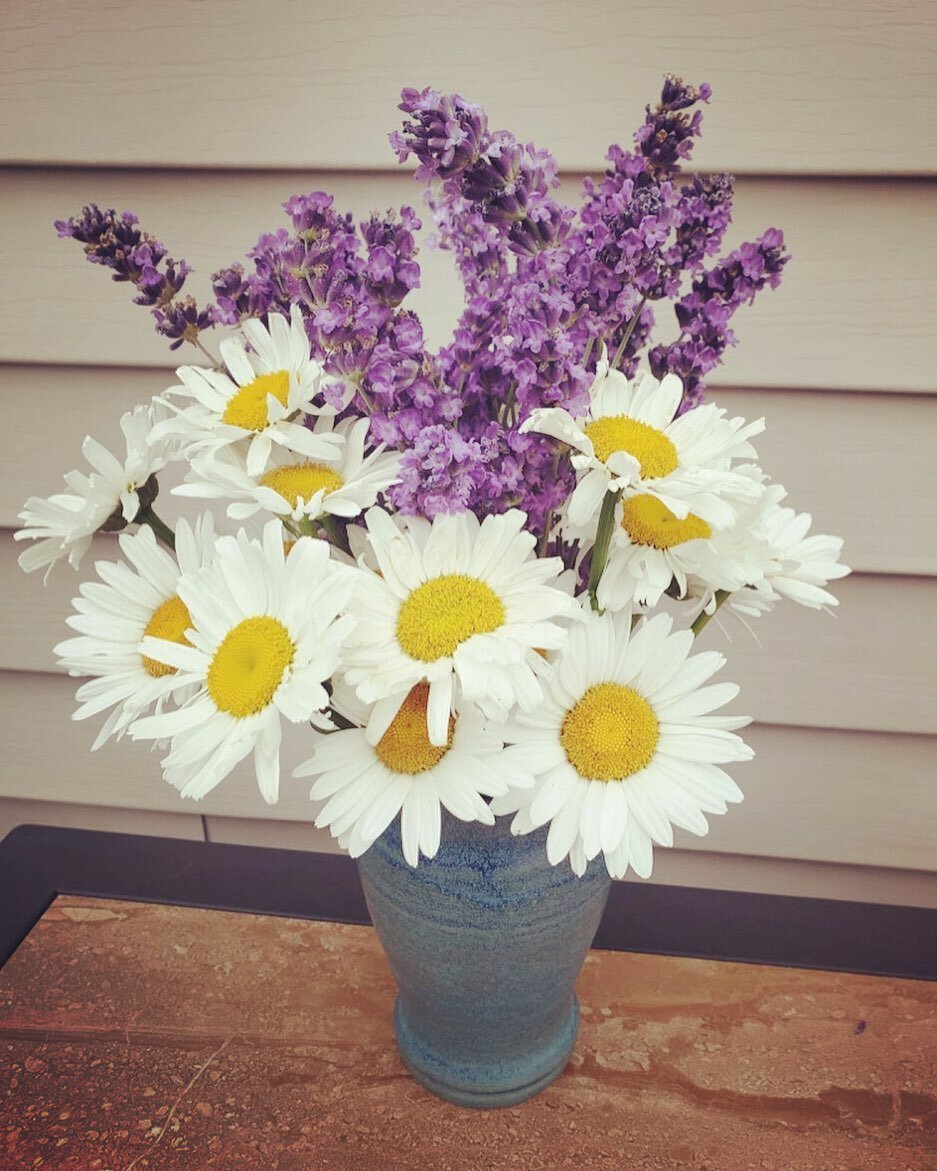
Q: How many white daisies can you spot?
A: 11